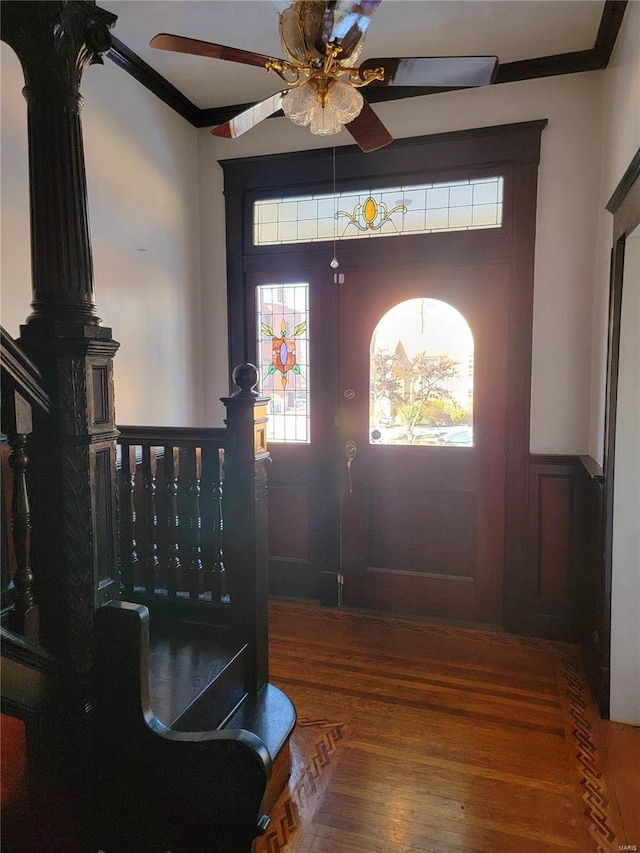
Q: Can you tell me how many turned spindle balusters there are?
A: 6